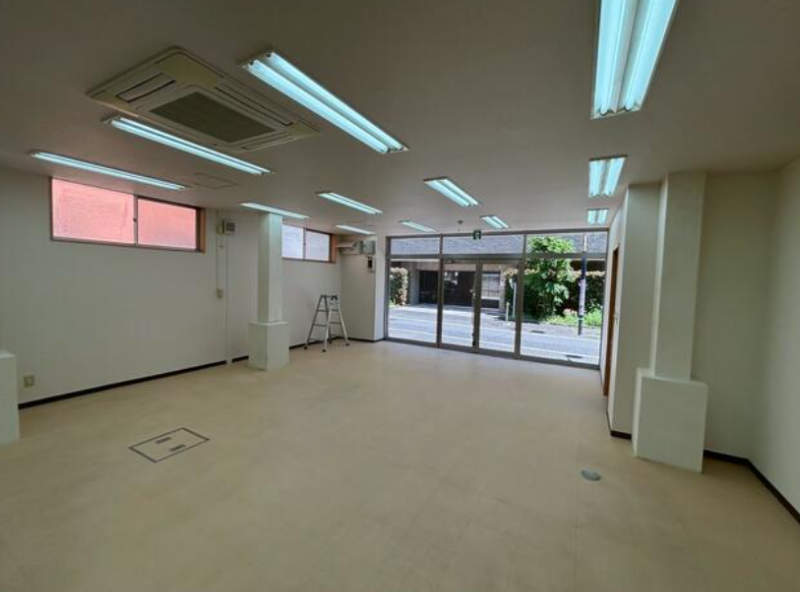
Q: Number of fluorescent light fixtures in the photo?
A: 12